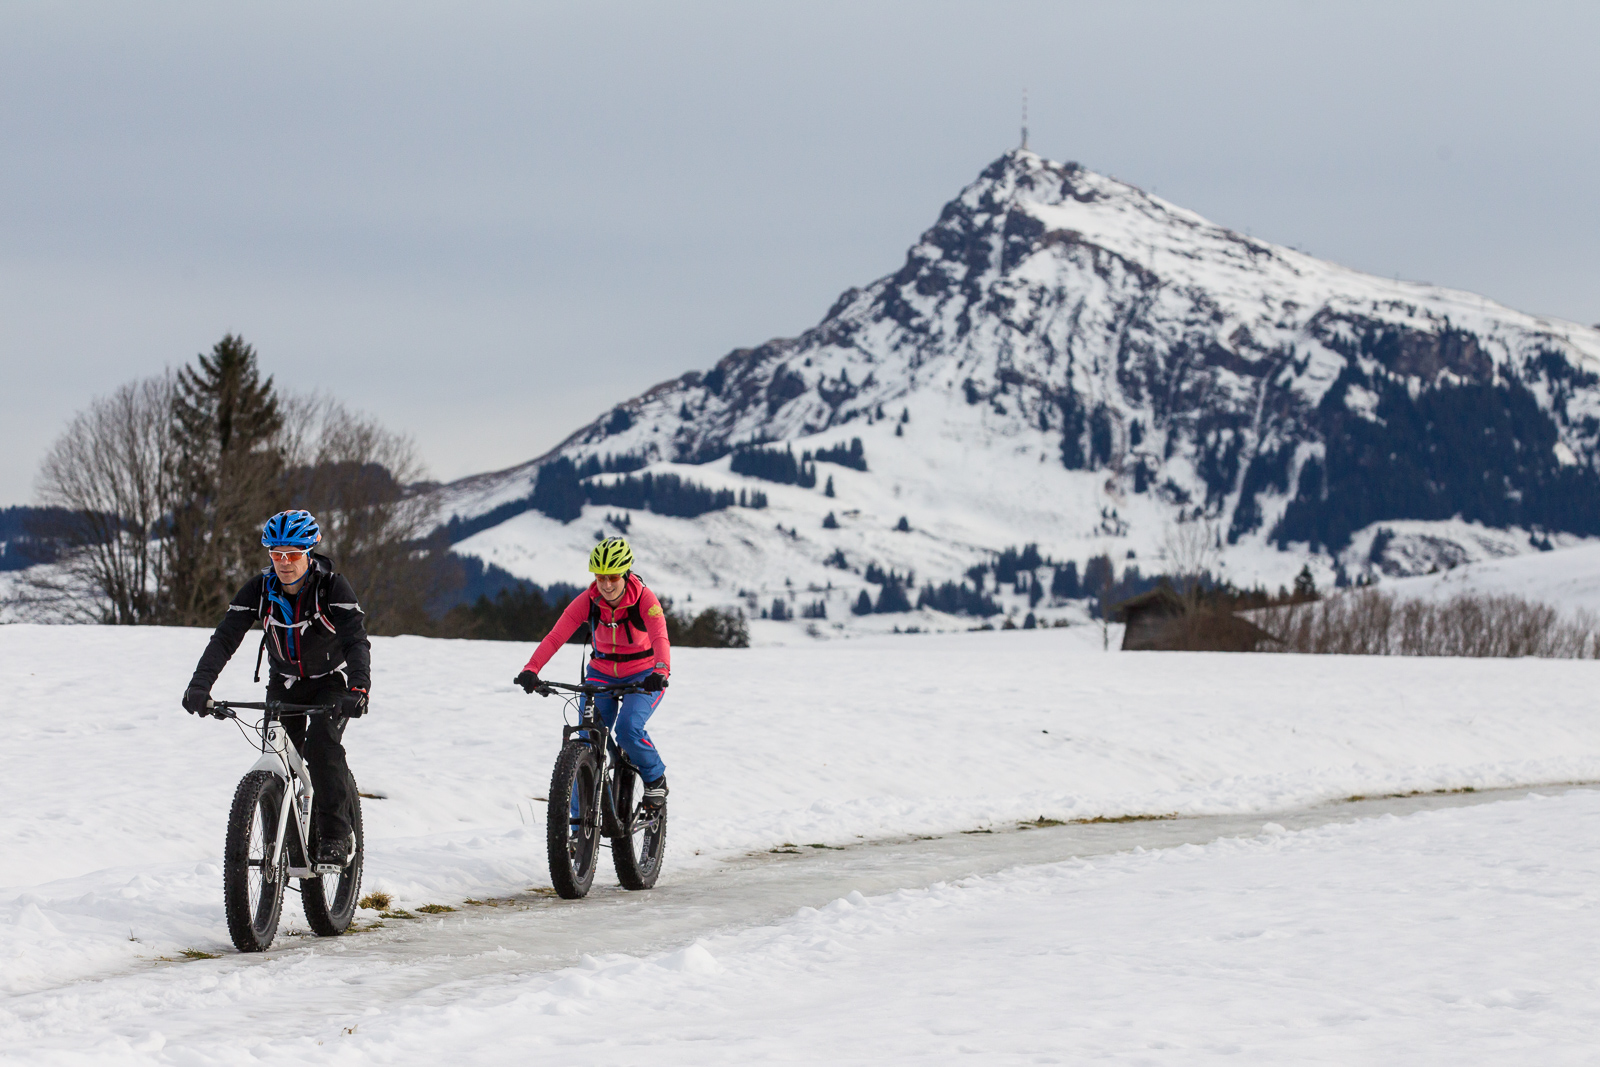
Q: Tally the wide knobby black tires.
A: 4